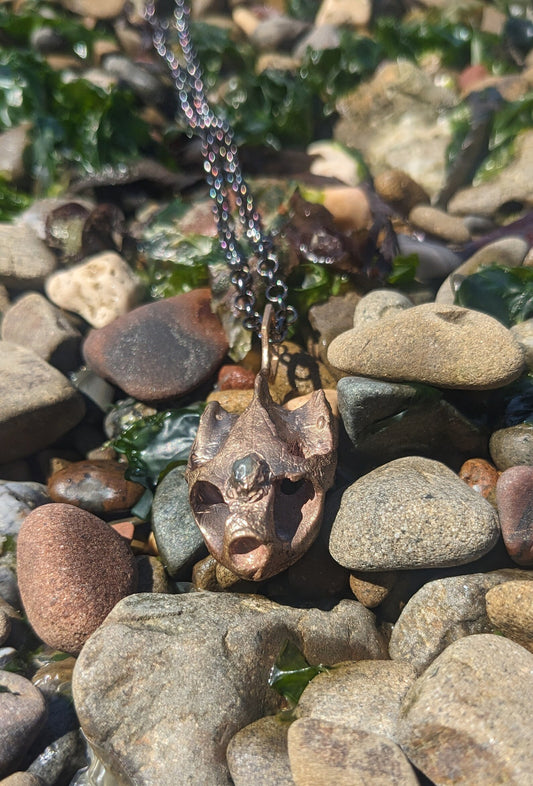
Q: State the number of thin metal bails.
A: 1